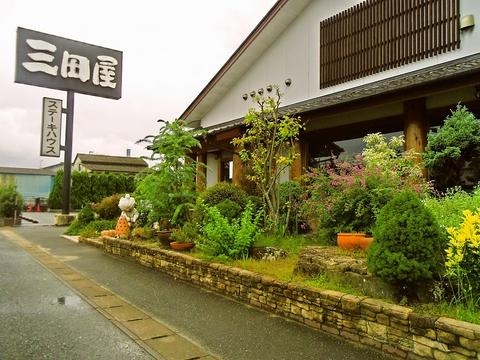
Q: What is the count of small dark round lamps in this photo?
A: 5